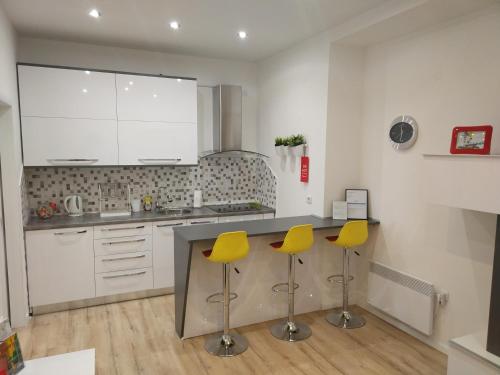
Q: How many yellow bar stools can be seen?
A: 3